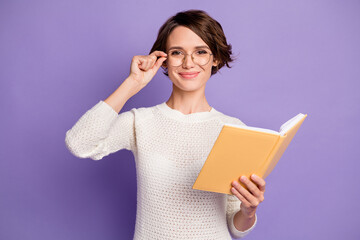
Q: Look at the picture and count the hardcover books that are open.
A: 1